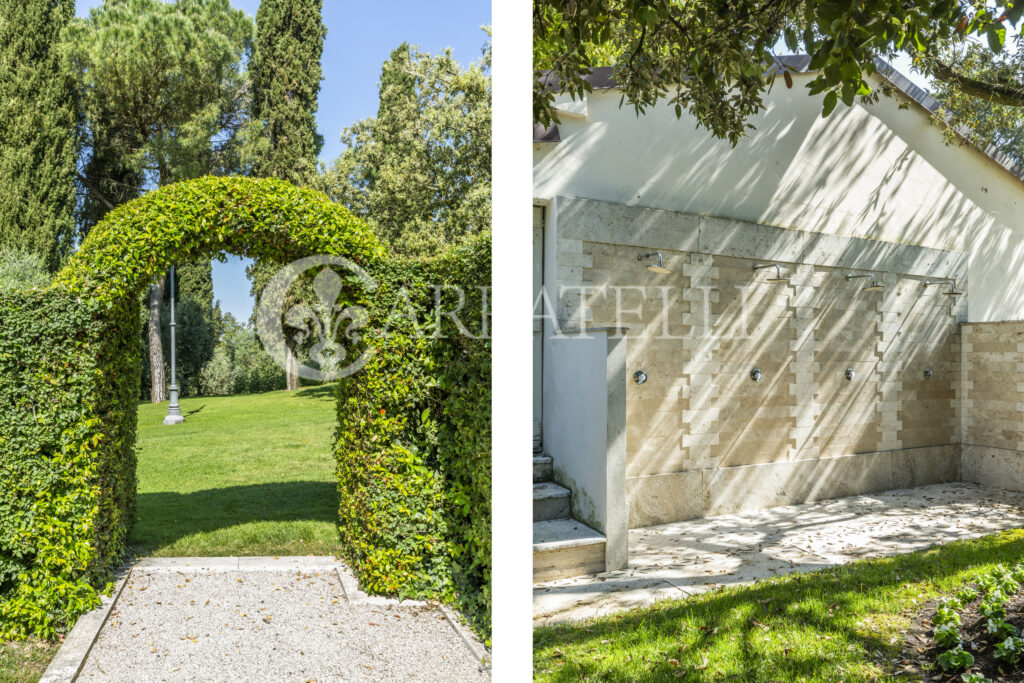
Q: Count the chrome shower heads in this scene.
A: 4